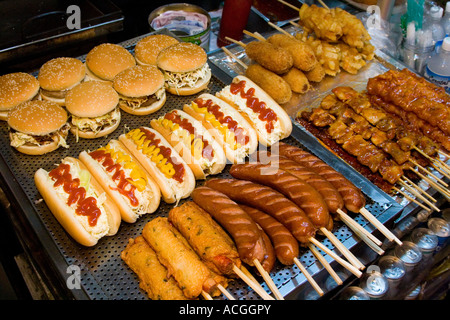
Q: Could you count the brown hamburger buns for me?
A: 8